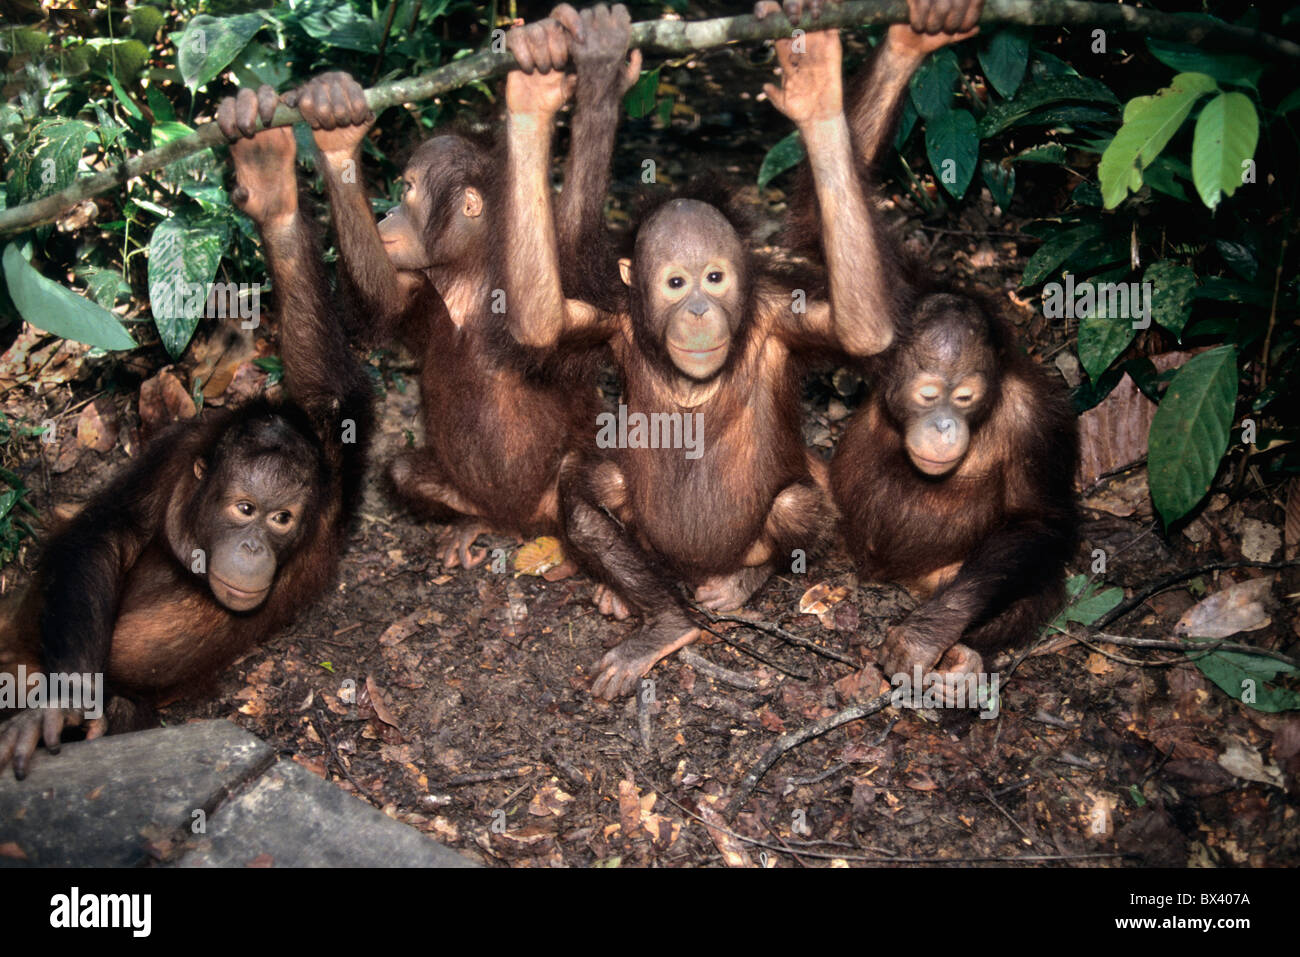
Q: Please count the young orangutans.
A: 4